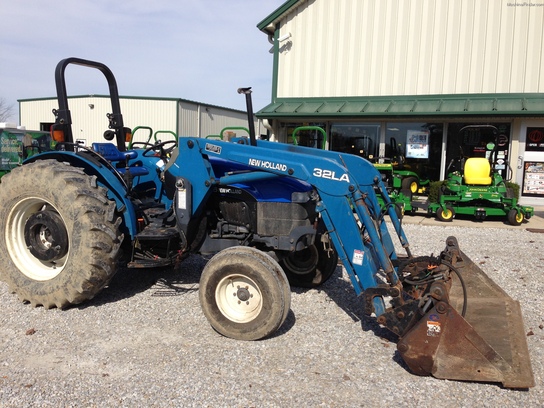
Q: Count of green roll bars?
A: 5